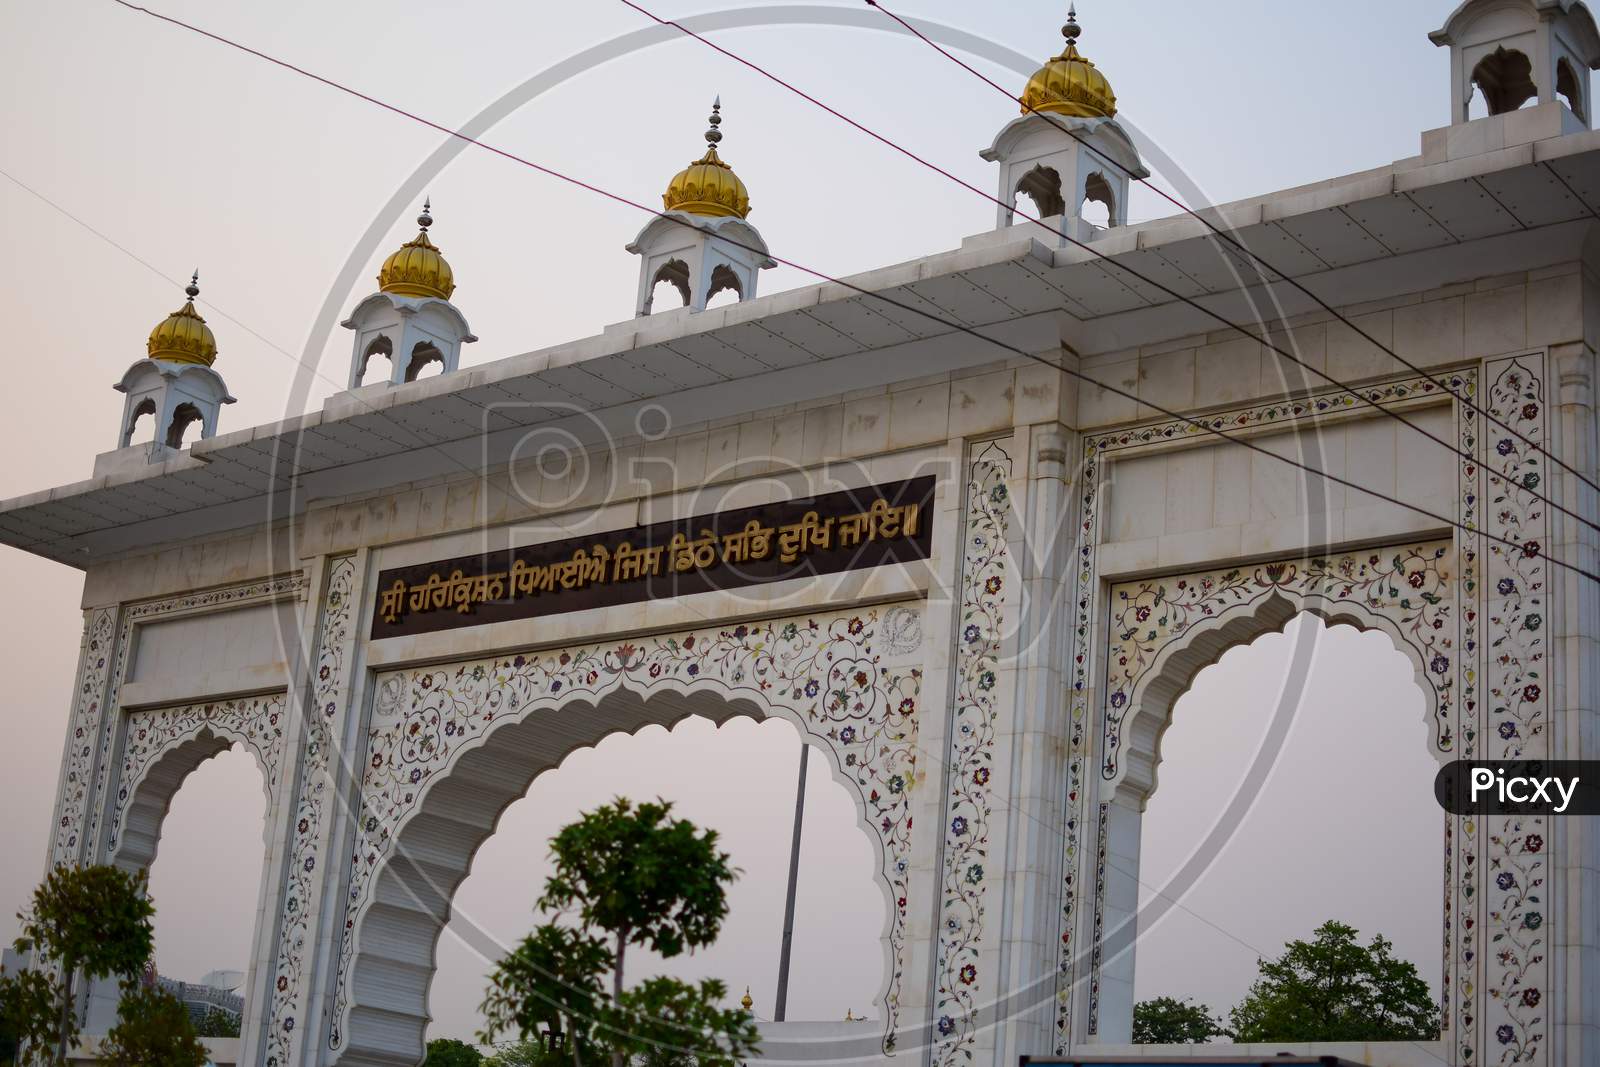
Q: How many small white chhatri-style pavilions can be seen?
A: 5